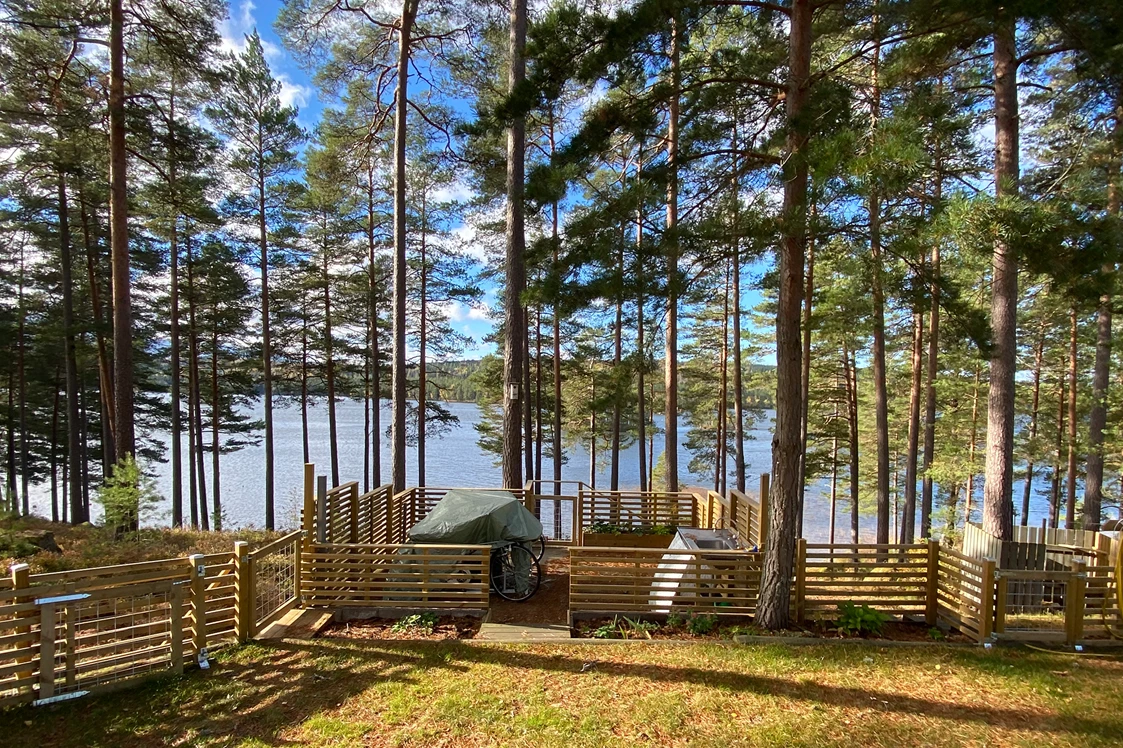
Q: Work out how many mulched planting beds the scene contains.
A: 2